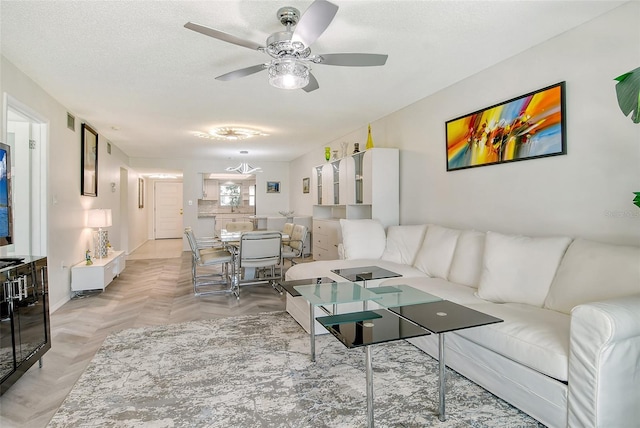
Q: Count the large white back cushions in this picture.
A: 6